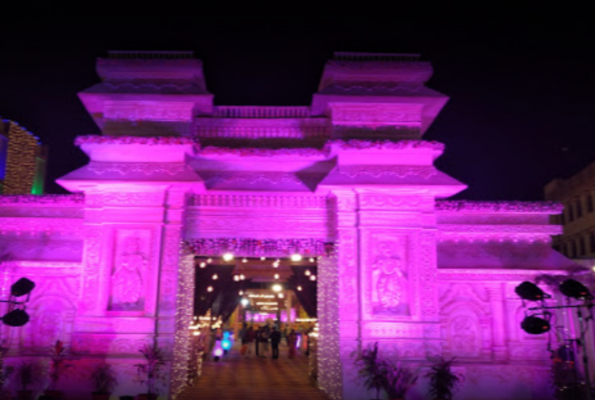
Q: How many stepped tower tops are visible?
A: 2